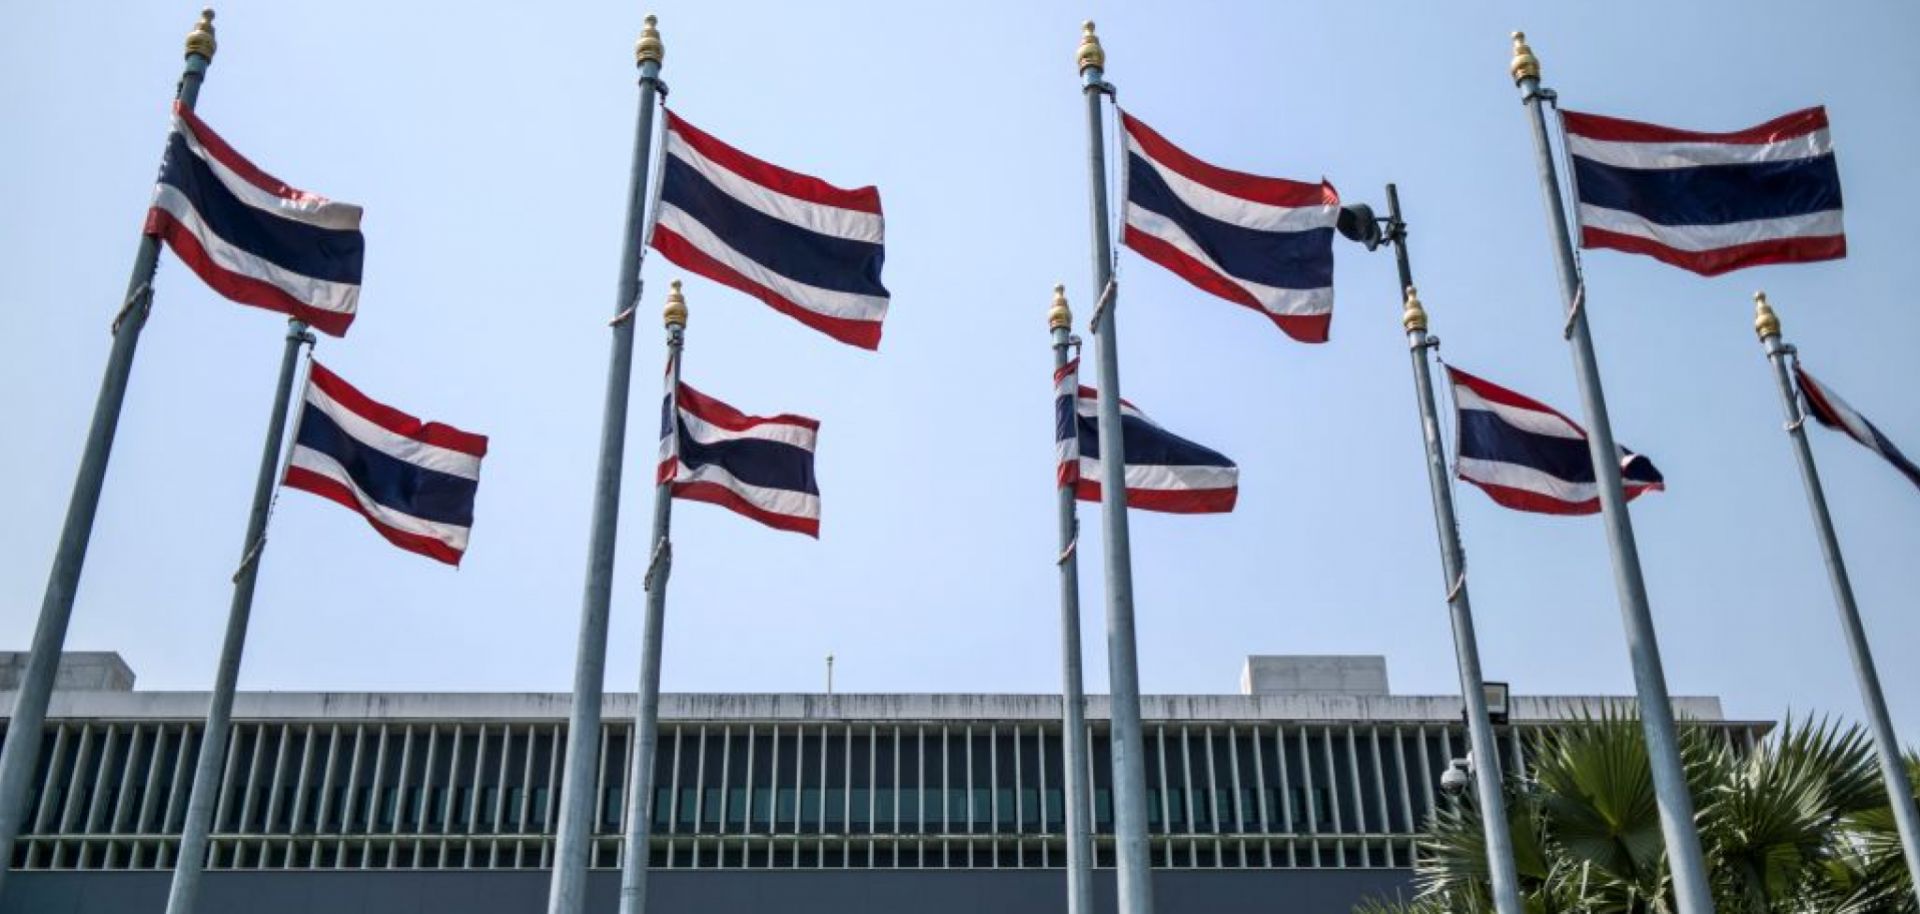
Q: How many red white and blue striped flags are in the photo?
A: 9